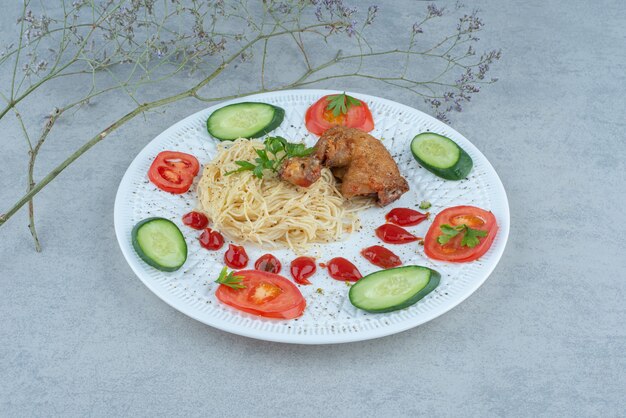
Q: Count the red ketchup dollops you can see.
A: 9